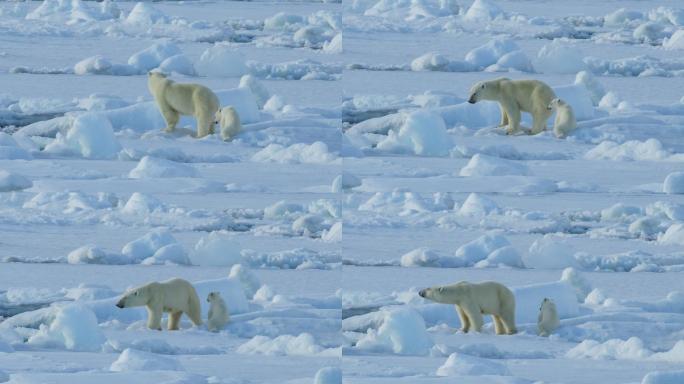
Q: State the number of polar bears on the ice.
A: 2